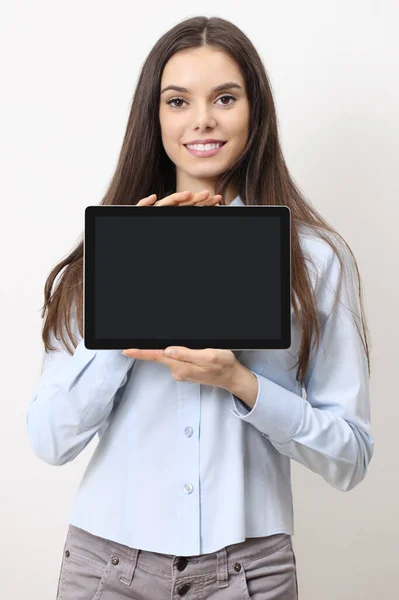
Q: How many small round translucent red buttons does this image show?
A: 0